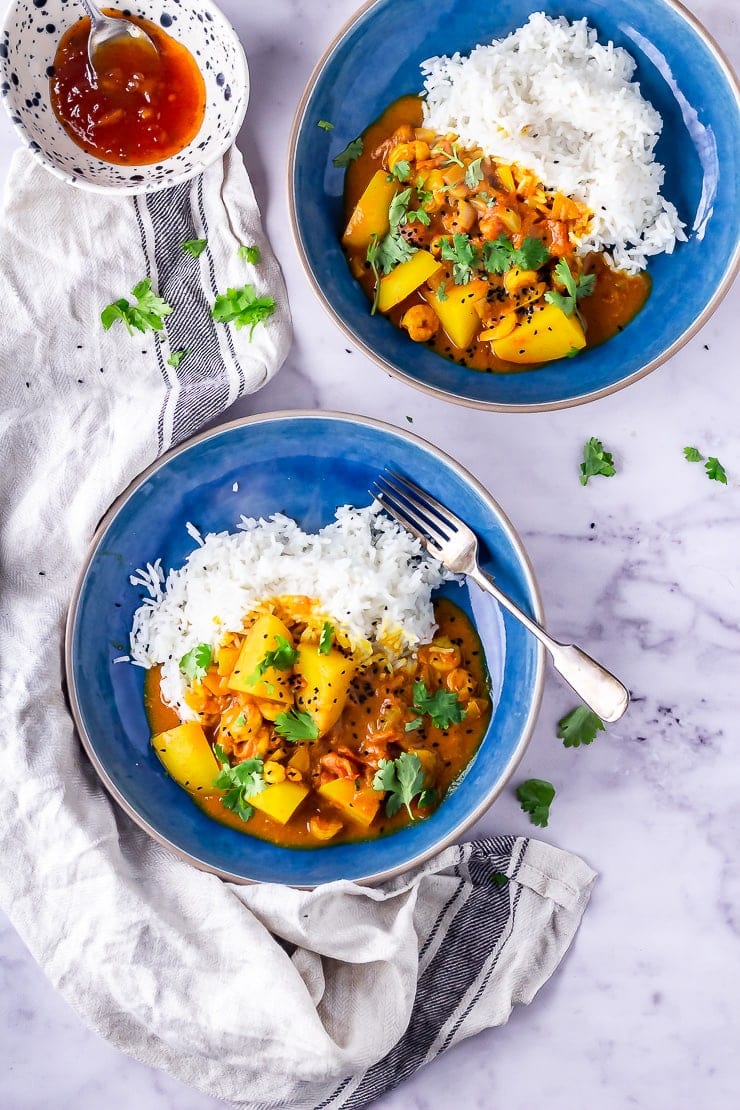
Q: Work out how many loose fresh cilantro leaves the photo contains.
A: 11